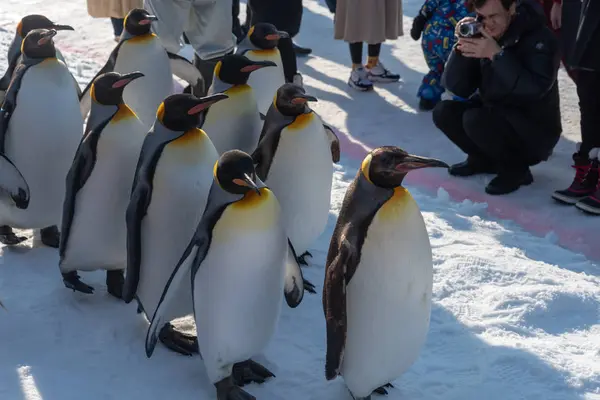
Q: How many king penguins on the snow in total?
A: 10